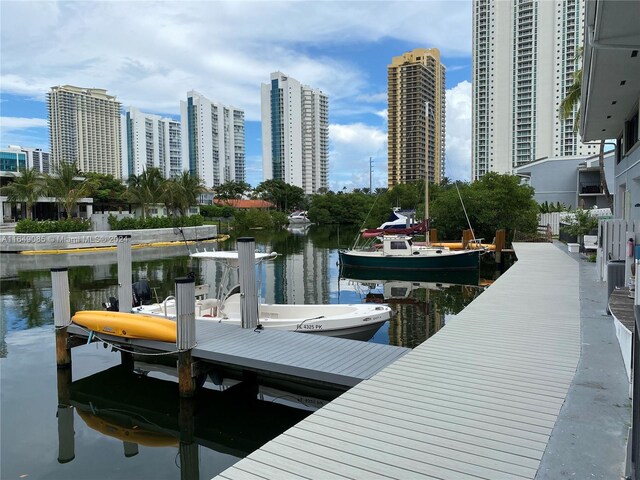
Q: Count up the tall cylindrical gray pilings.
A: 4